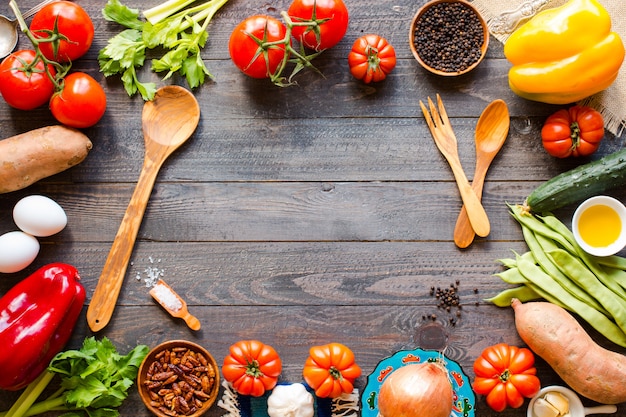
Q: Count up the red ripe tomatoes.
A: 10